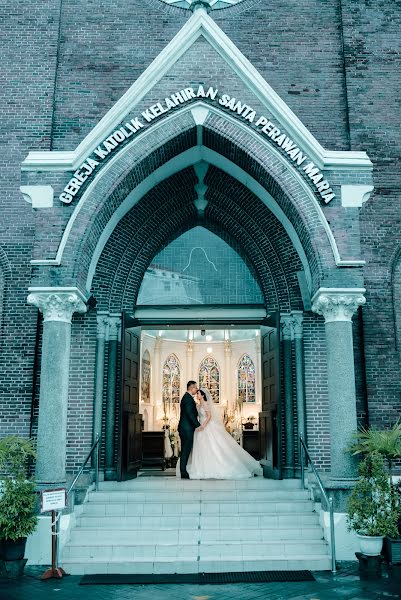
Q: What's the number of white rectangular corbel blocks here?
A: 2